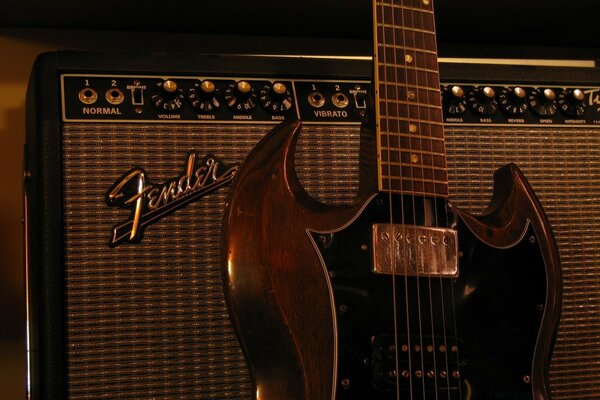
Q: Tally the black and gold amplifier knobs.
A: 9